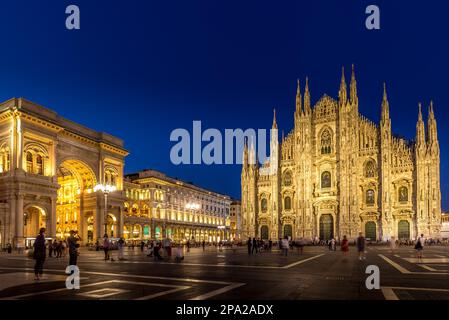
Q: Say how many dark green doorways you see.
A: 5